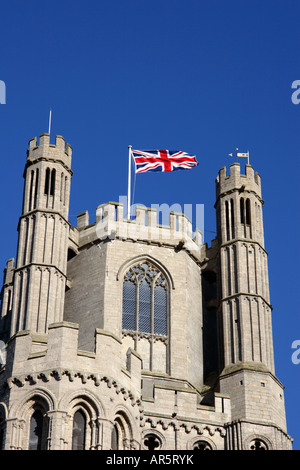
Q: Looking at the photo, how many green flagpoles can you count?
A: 0